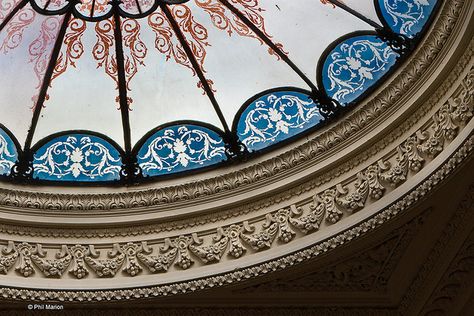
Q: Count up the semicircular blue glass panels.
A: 6